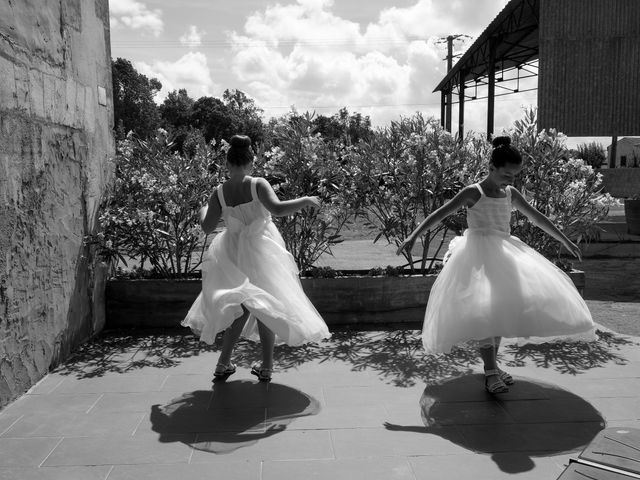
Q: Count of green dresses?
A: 0